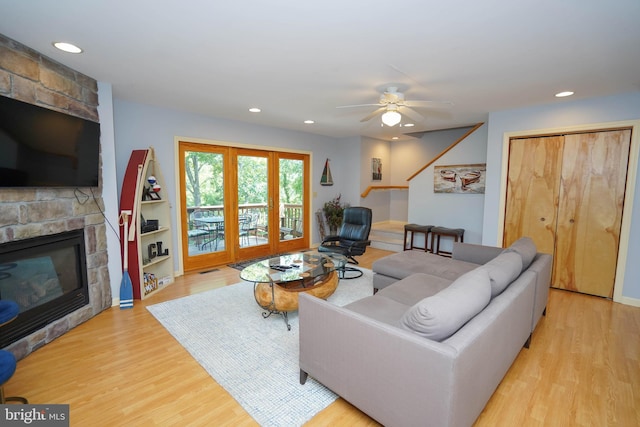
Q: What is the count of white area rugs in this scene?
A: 1